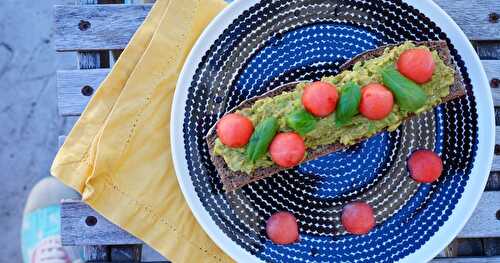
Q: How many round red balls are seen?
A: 8